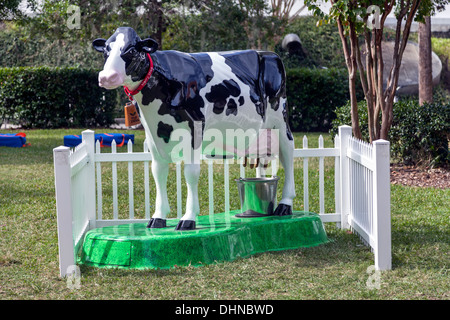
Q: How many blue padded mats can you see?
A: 2